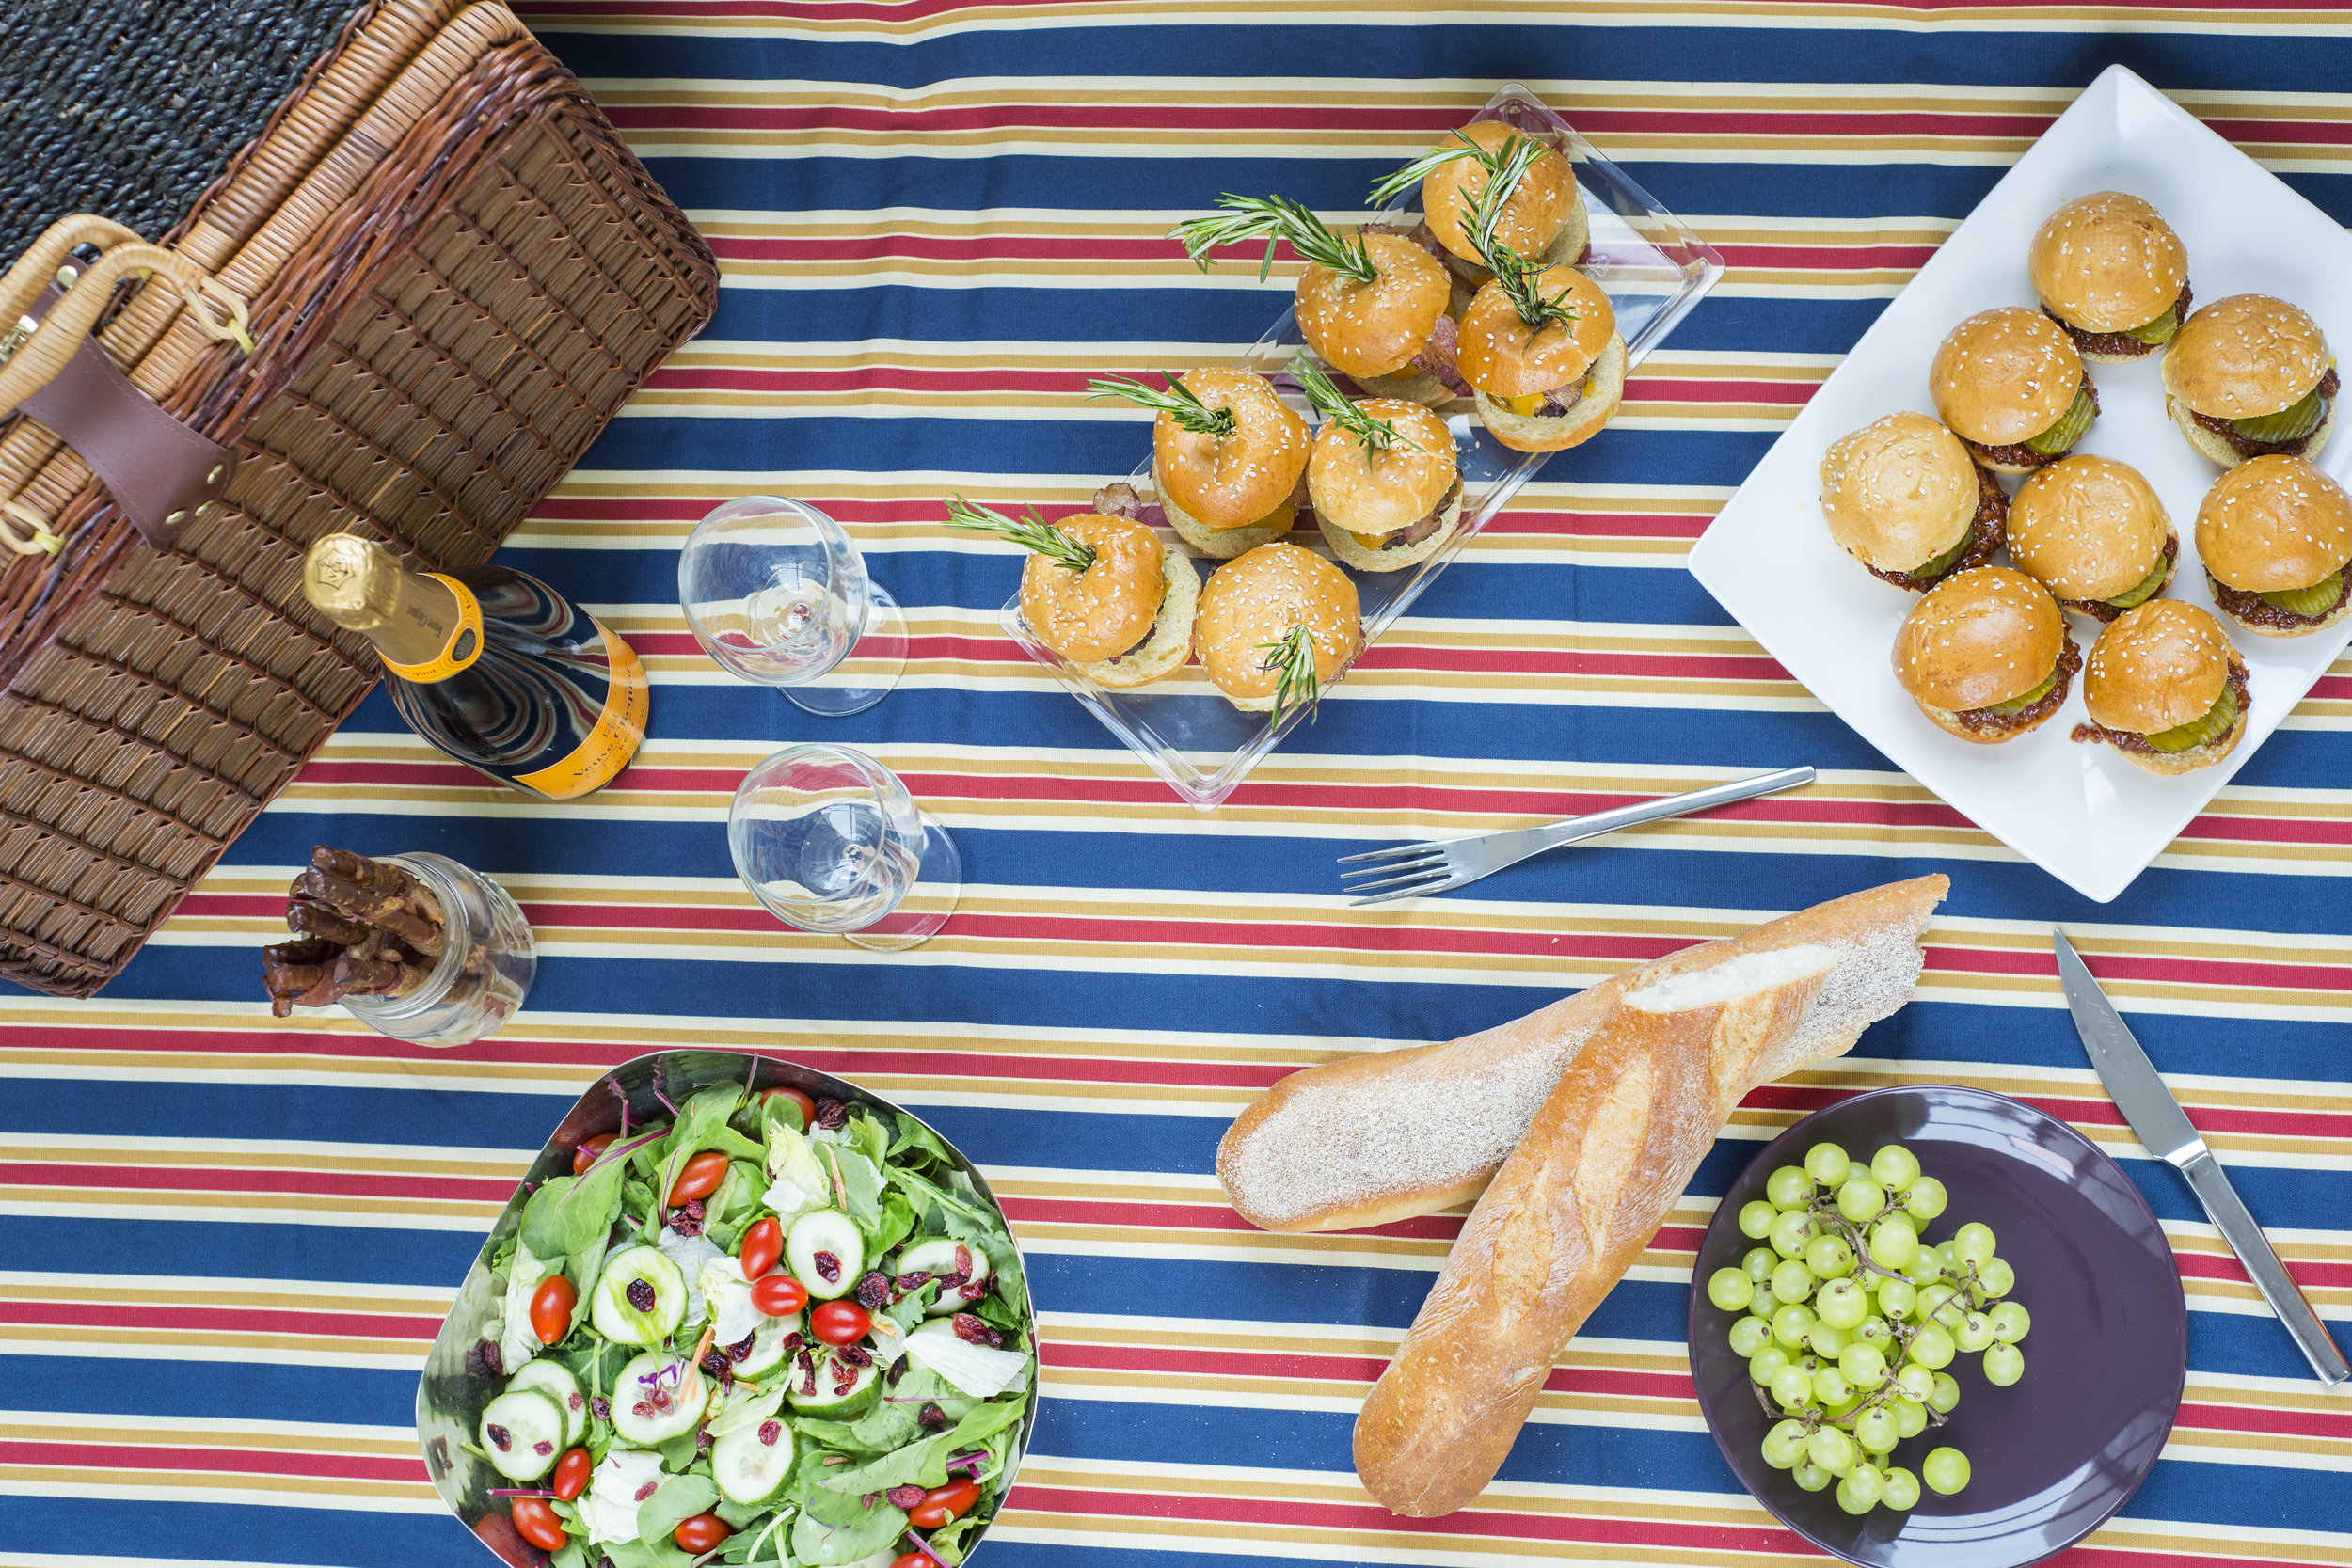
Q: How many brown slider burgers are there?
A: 15